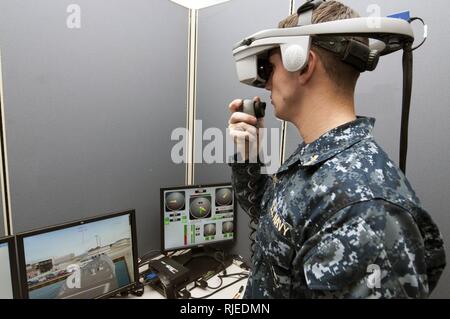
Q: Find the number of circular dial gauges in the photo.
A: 5